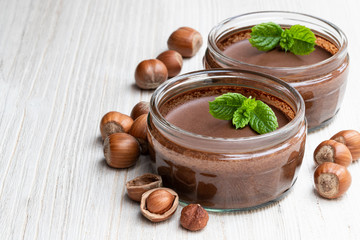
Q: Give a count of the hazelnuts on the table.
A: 12